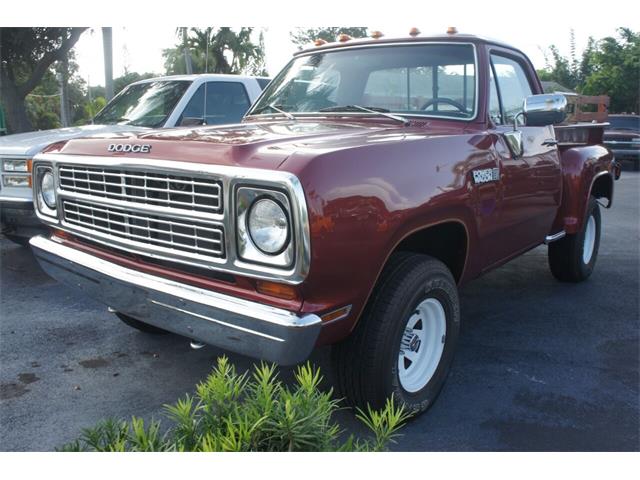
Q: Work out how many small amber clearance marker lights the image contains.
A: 5